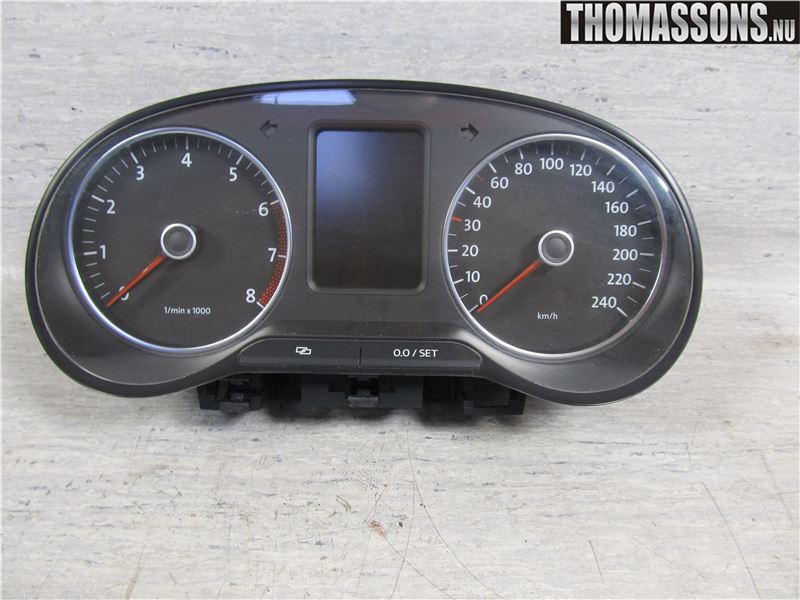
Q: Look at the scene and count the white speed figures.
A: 15